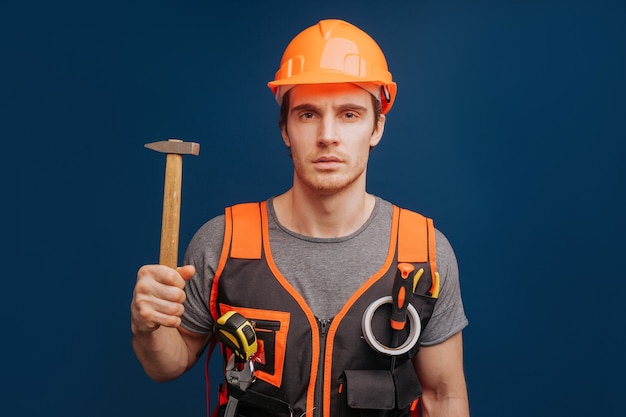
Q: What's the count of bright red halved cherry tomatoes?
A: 0